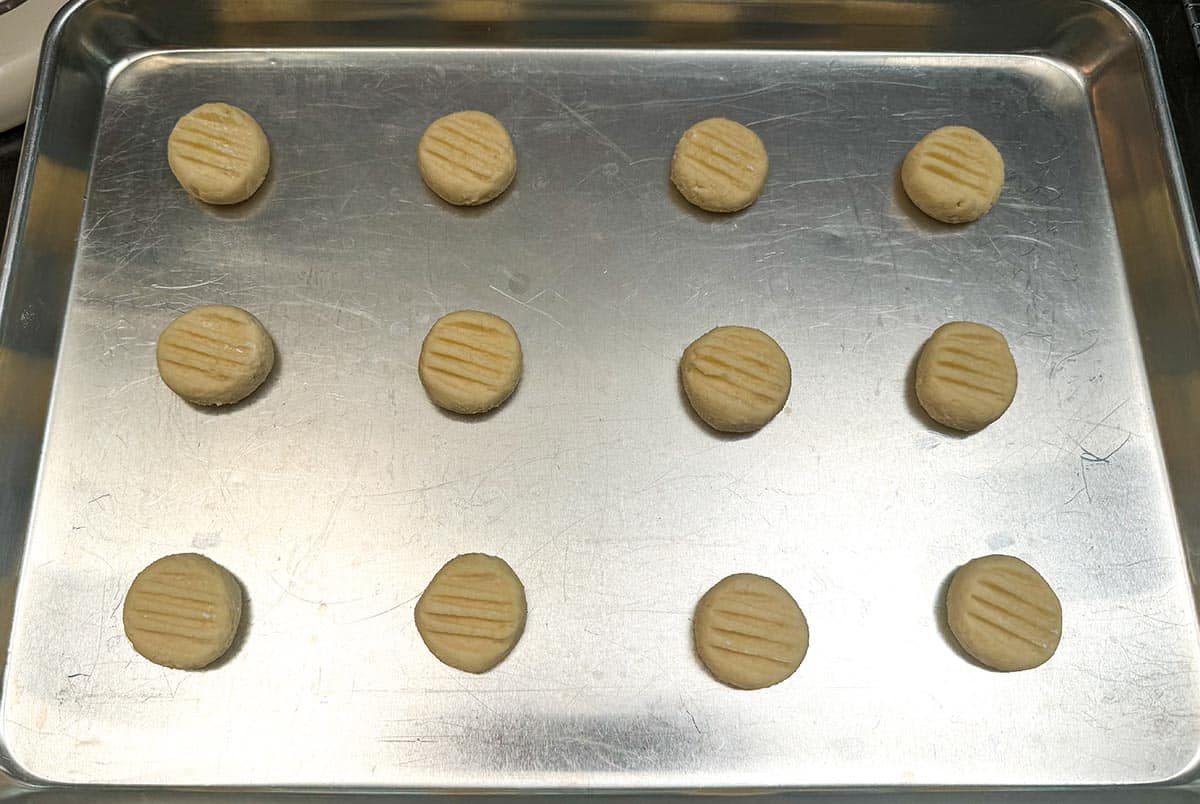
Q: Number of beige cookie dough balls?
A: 12